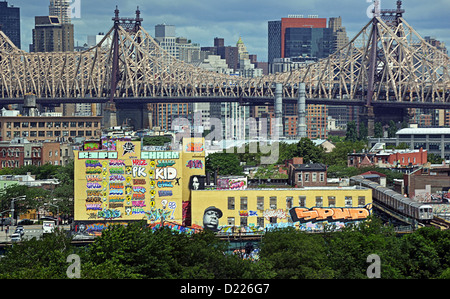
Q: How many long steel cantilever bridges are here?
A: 1